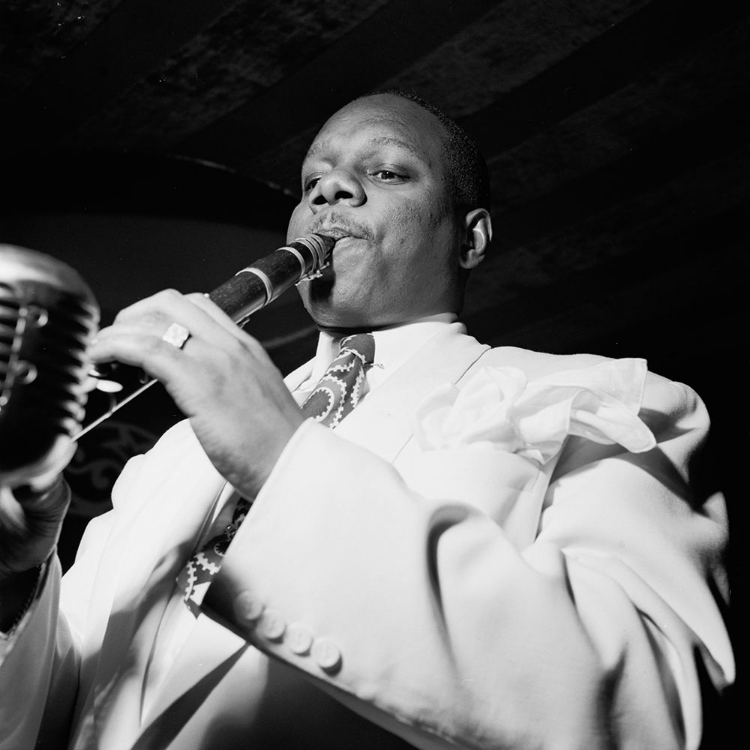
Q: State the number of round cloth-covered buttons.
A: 4